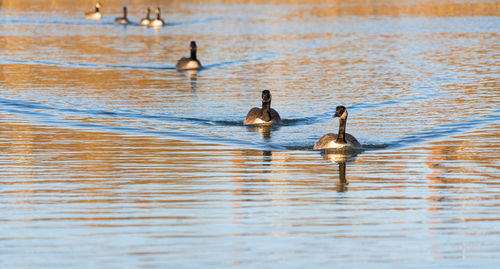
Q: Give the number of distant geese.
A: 4